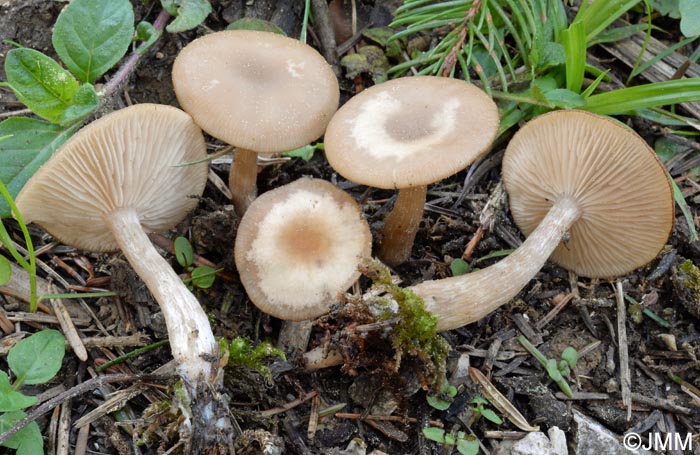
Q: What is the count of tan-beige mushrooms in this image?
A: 5